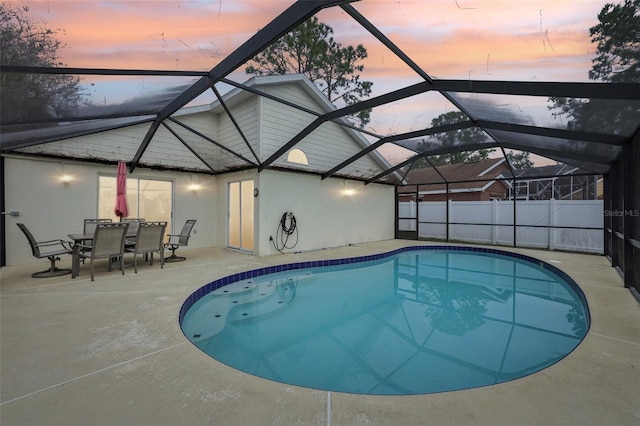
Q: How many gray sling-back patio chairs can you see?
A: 6